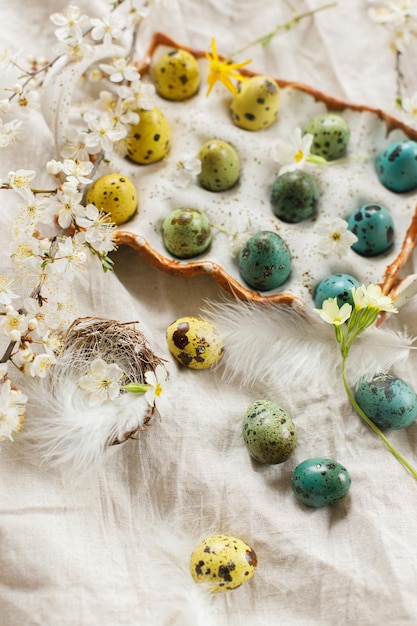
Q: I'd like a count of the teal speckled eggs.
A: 6